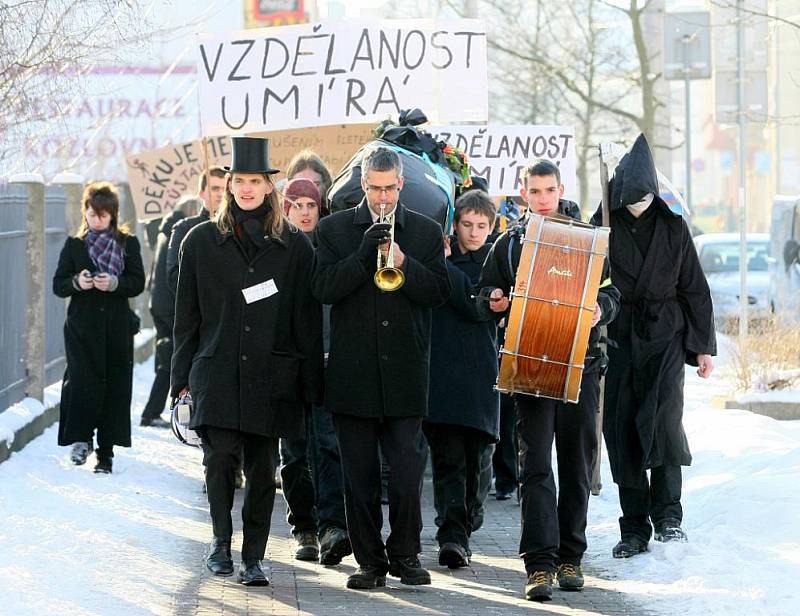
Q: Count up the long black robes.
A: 1